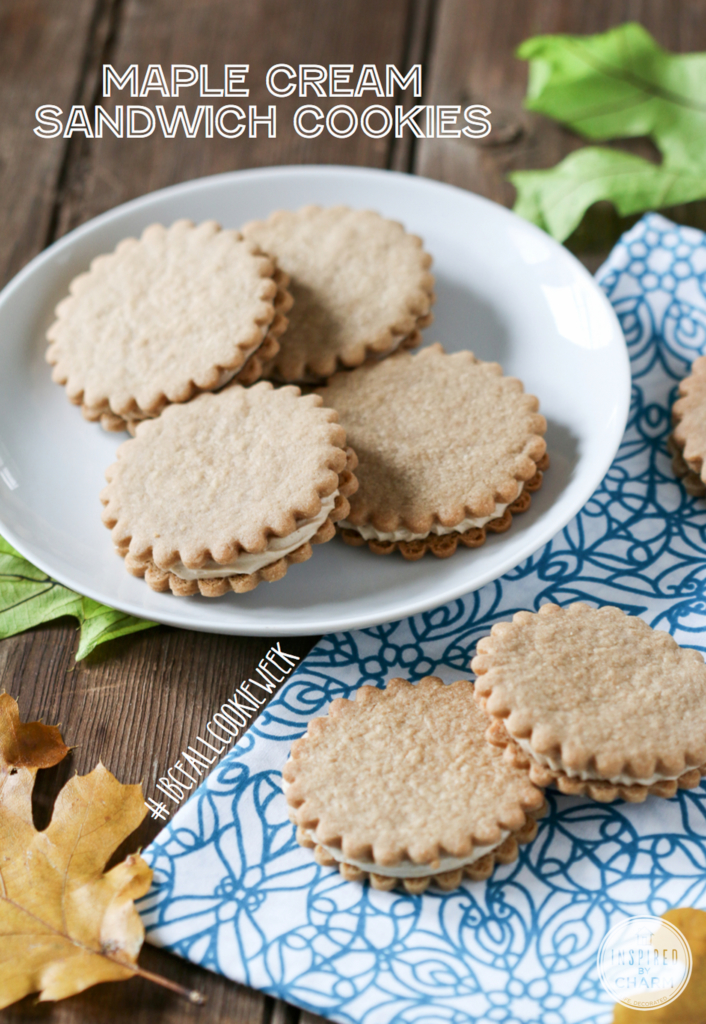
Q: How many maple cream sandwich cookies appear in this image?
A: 7